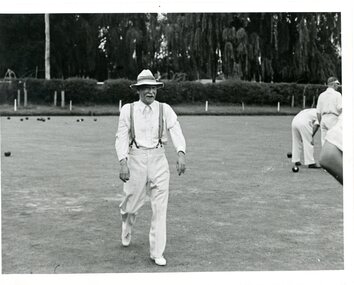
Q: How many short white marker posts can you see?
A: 6